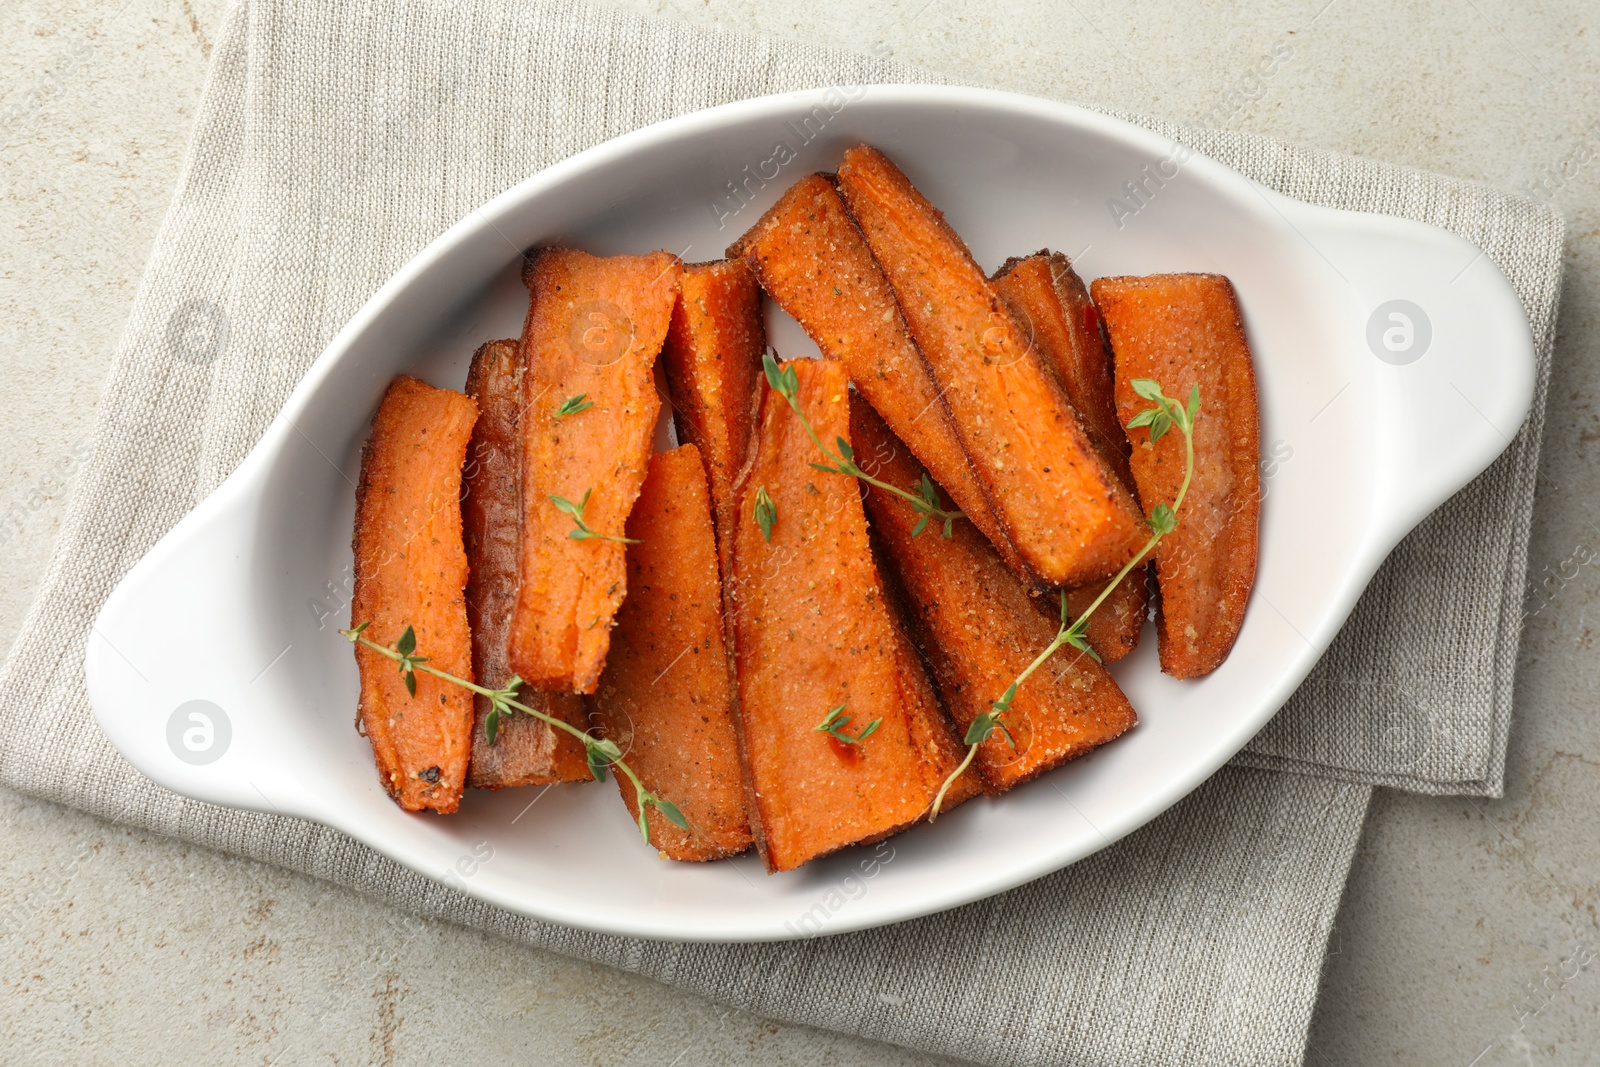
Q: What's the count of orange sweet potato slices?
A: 11